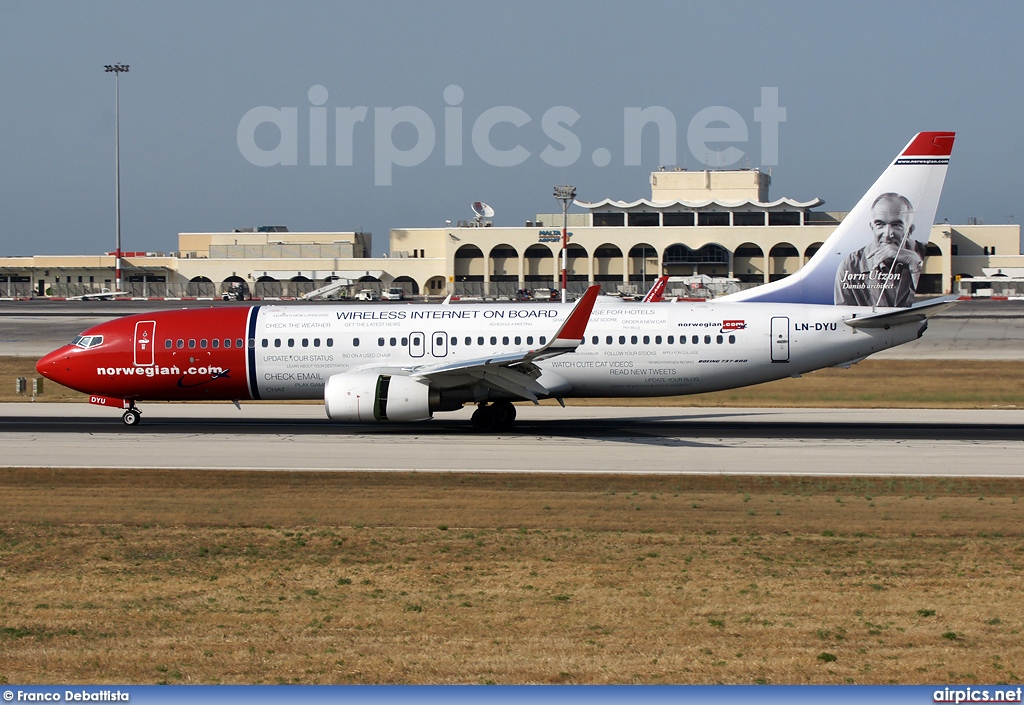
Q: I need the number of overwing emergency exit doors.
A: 2